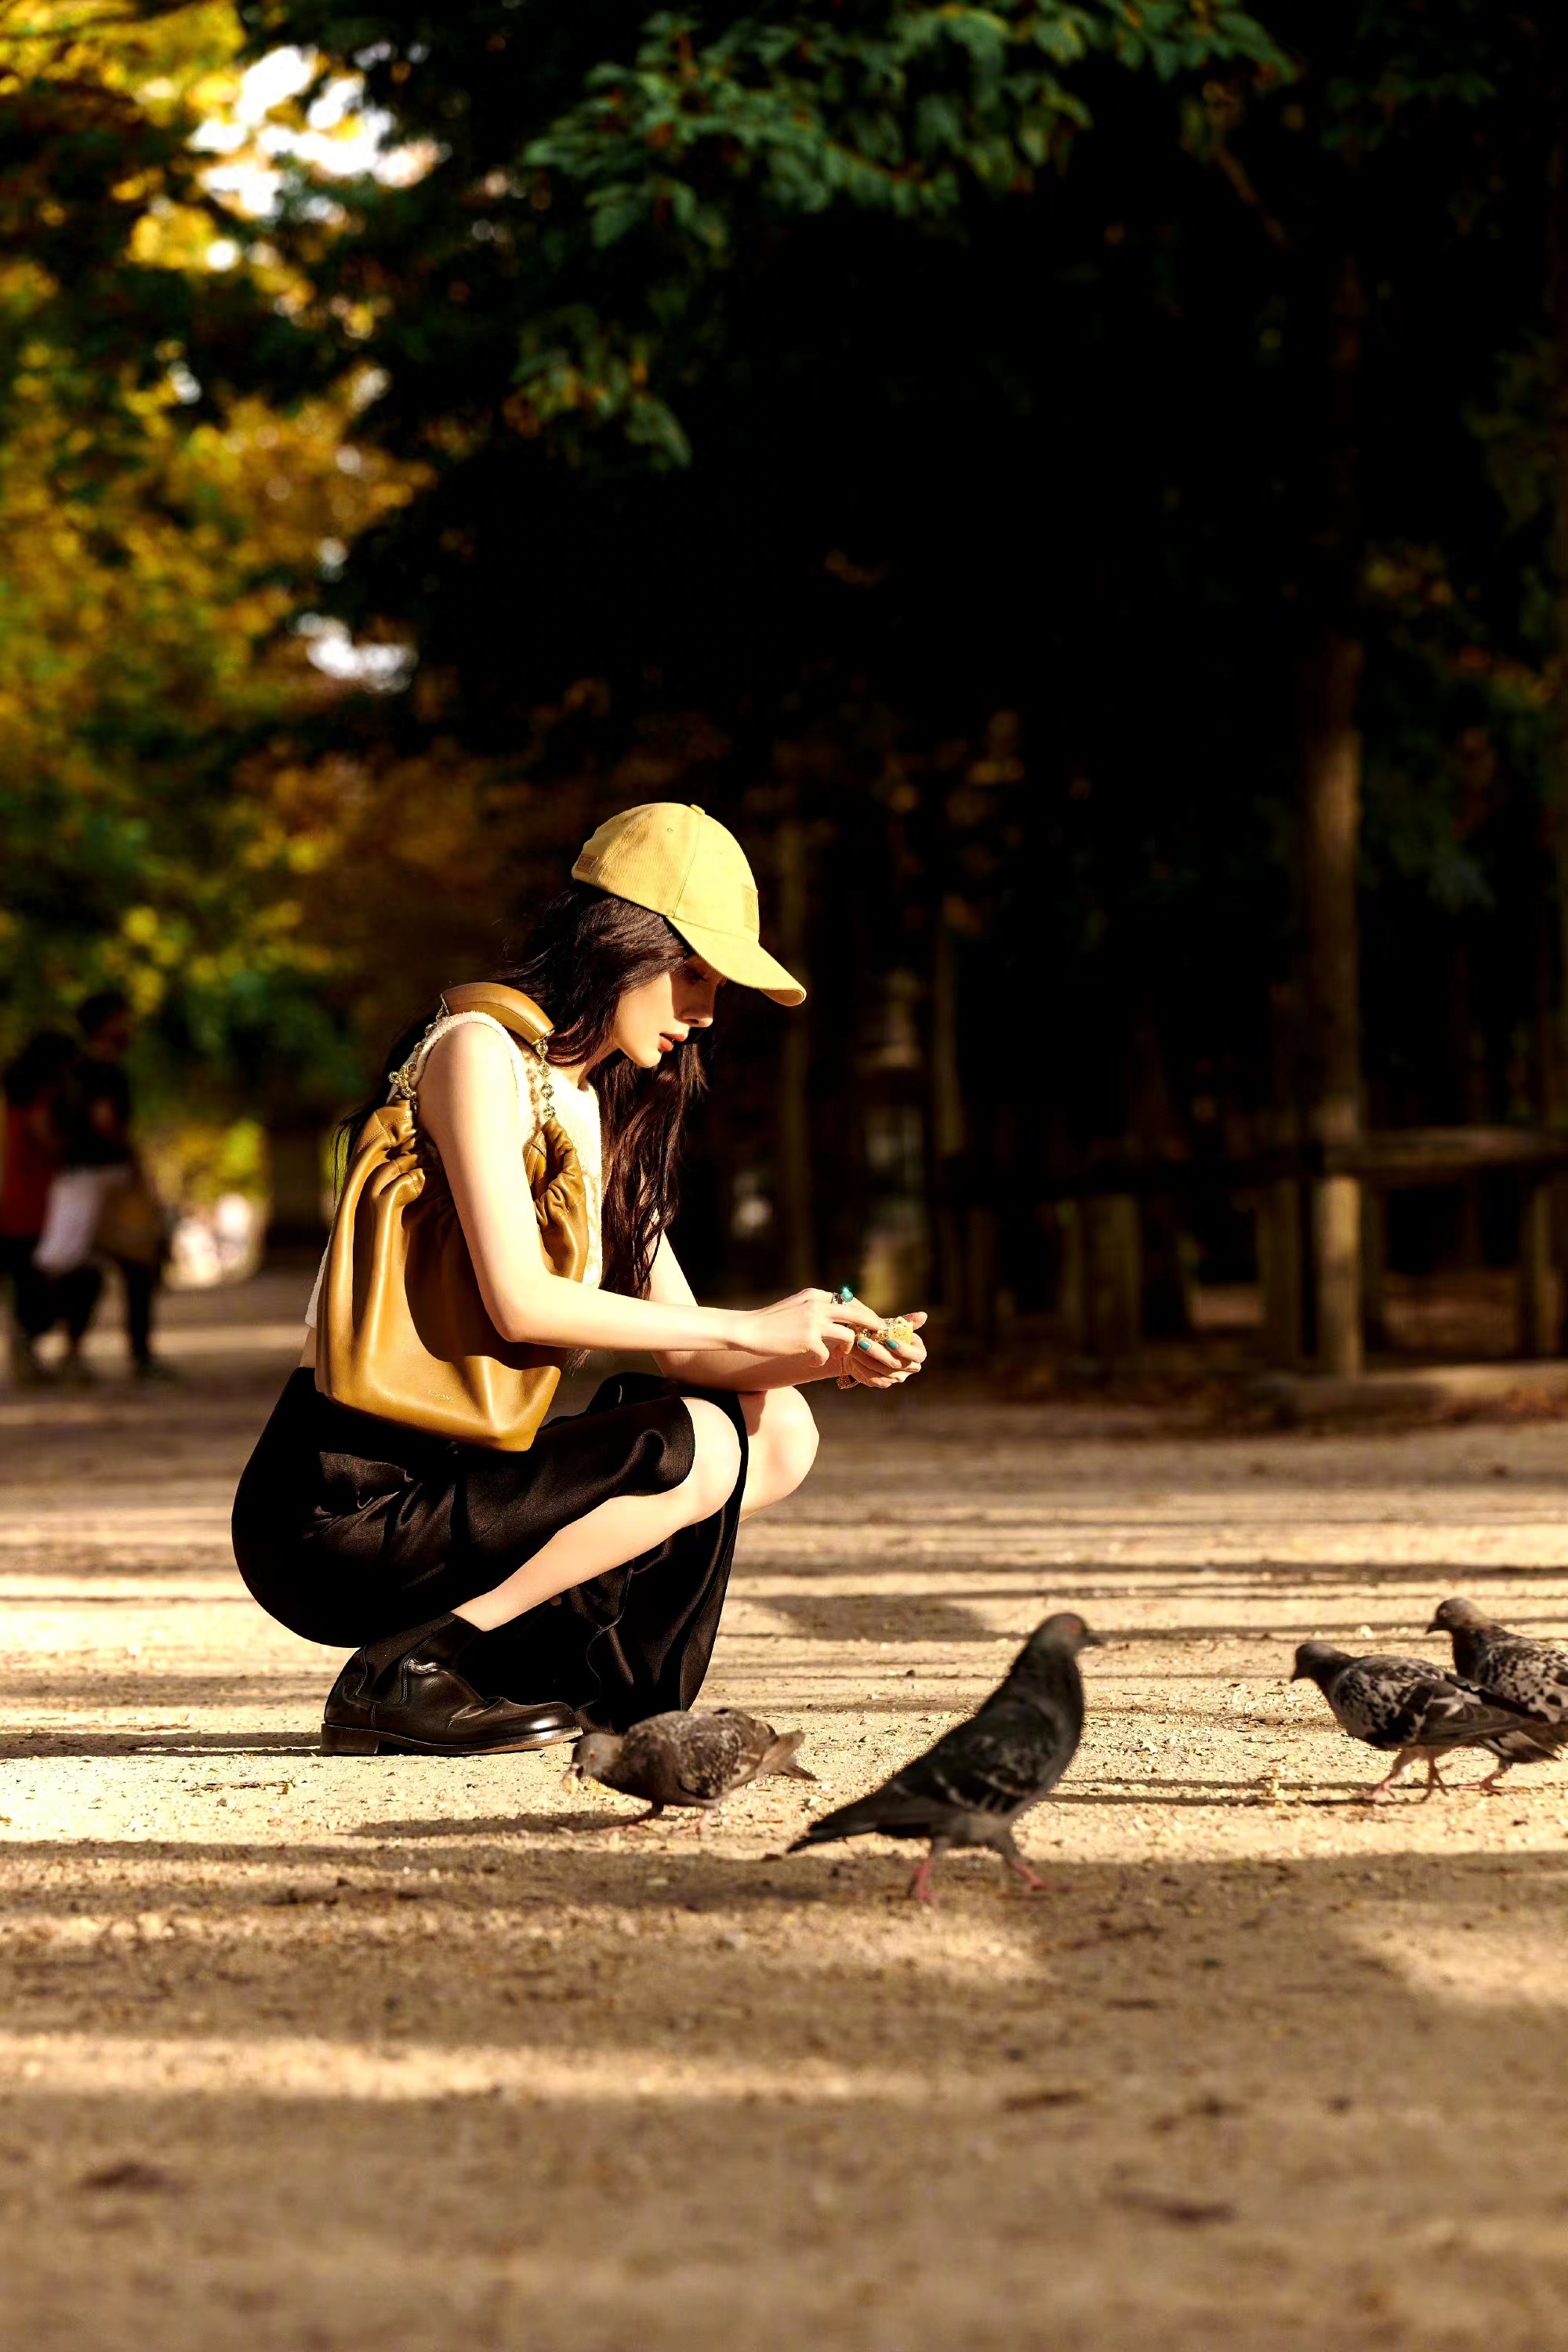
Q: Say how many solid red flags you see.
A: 0